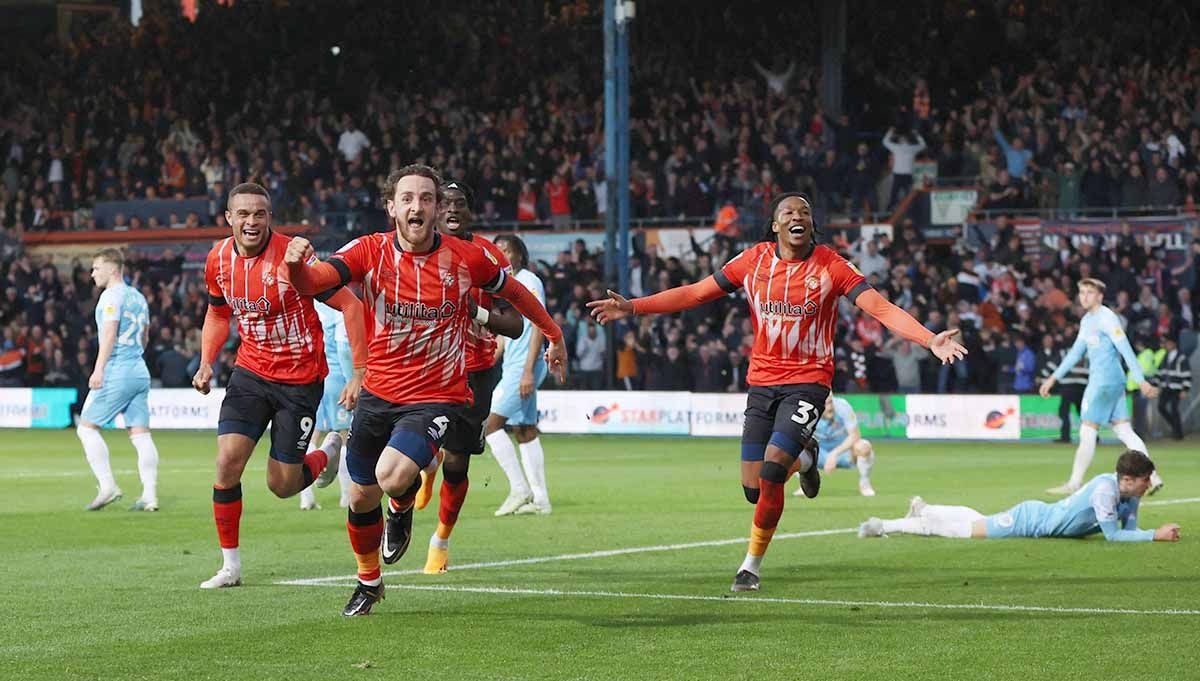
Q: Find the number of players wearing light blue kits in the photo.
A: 6